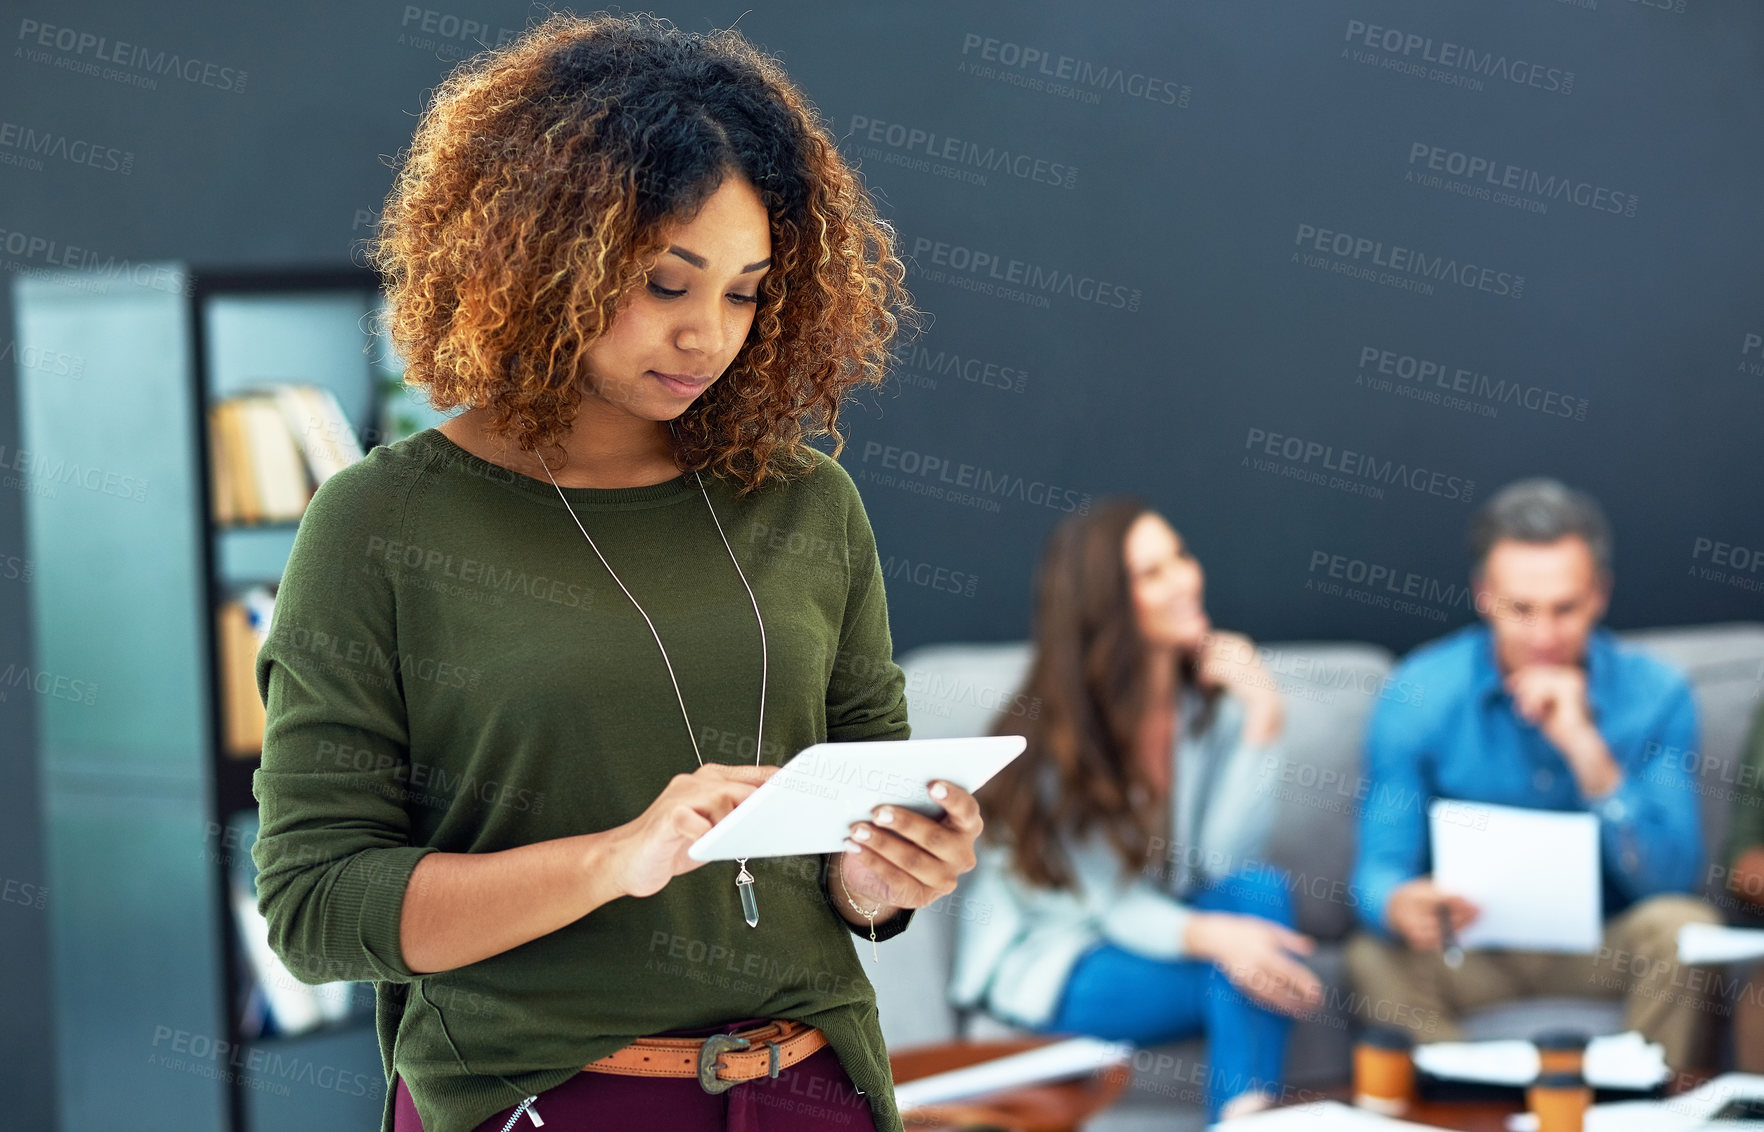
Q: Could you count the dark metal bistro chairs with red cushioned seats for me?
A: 0